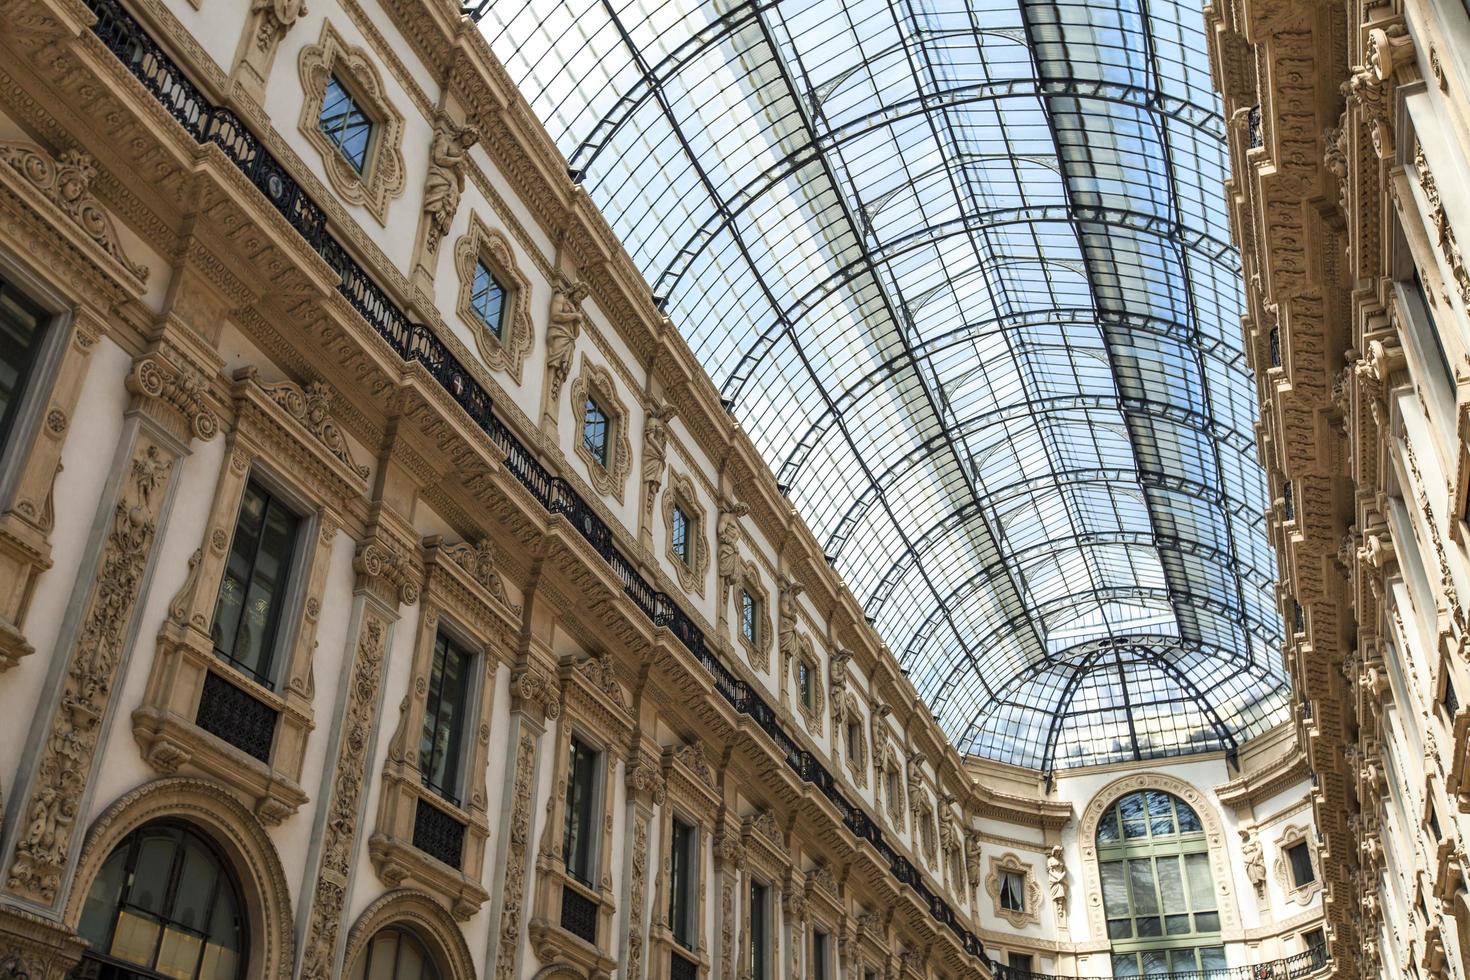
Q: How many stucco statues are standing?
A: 13